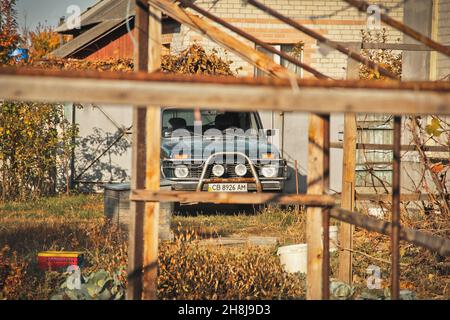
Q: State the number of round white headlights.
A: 4